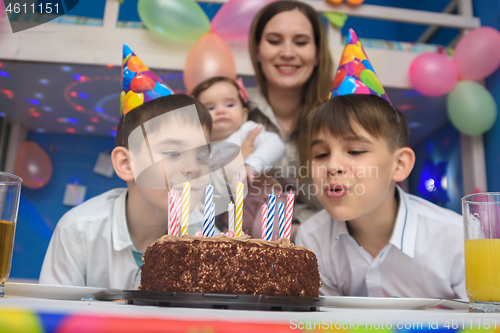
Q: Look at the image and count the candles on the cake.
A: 11